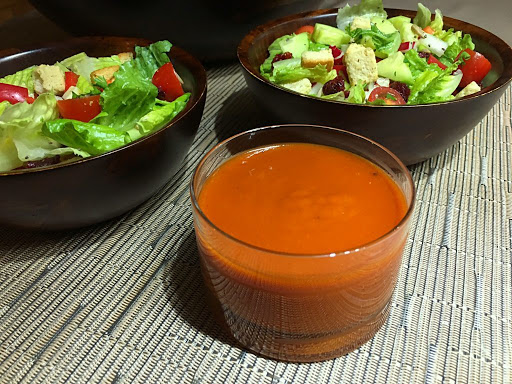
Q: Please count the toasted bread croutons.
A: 8